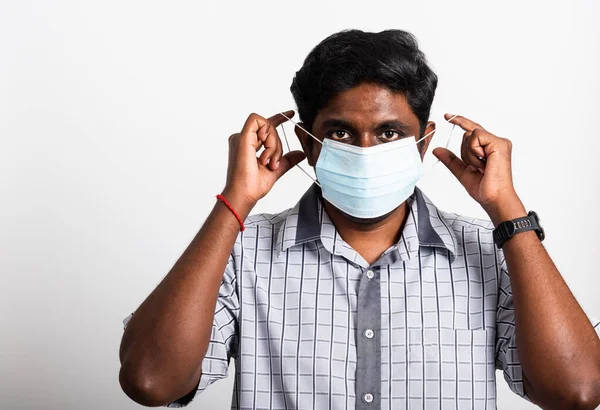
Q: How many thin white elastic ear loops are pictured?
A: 2